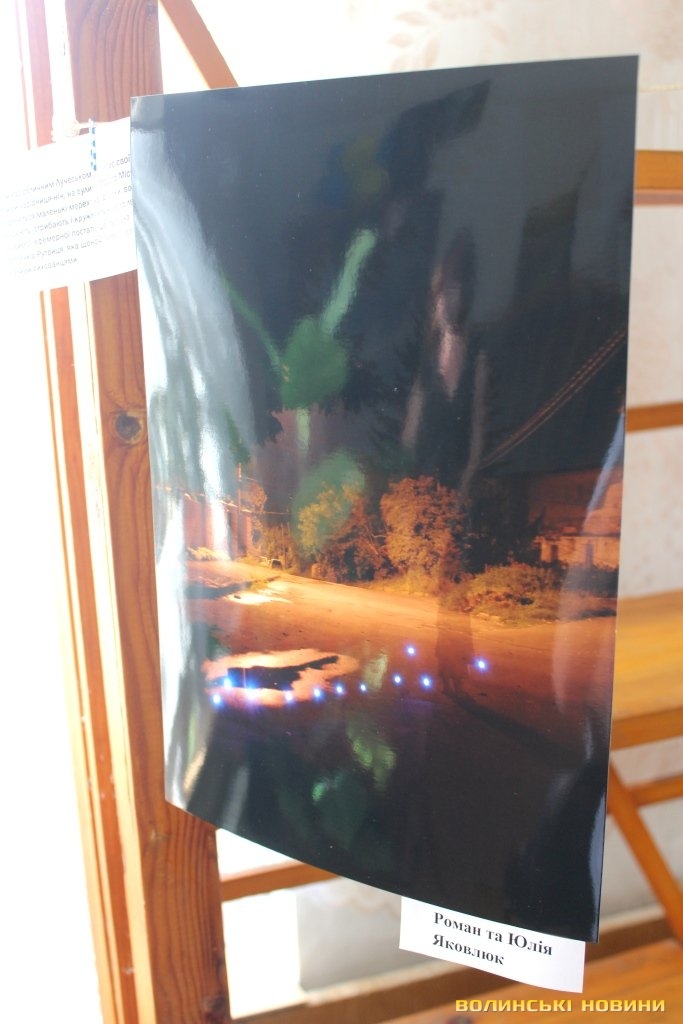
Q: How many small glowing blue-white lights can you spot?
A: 11